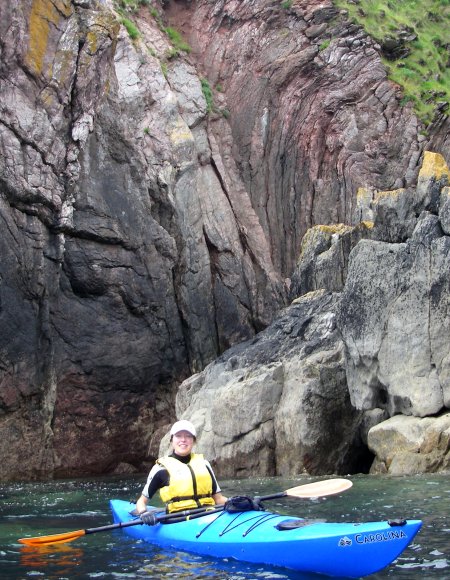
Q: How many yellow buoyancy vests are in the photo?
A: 1